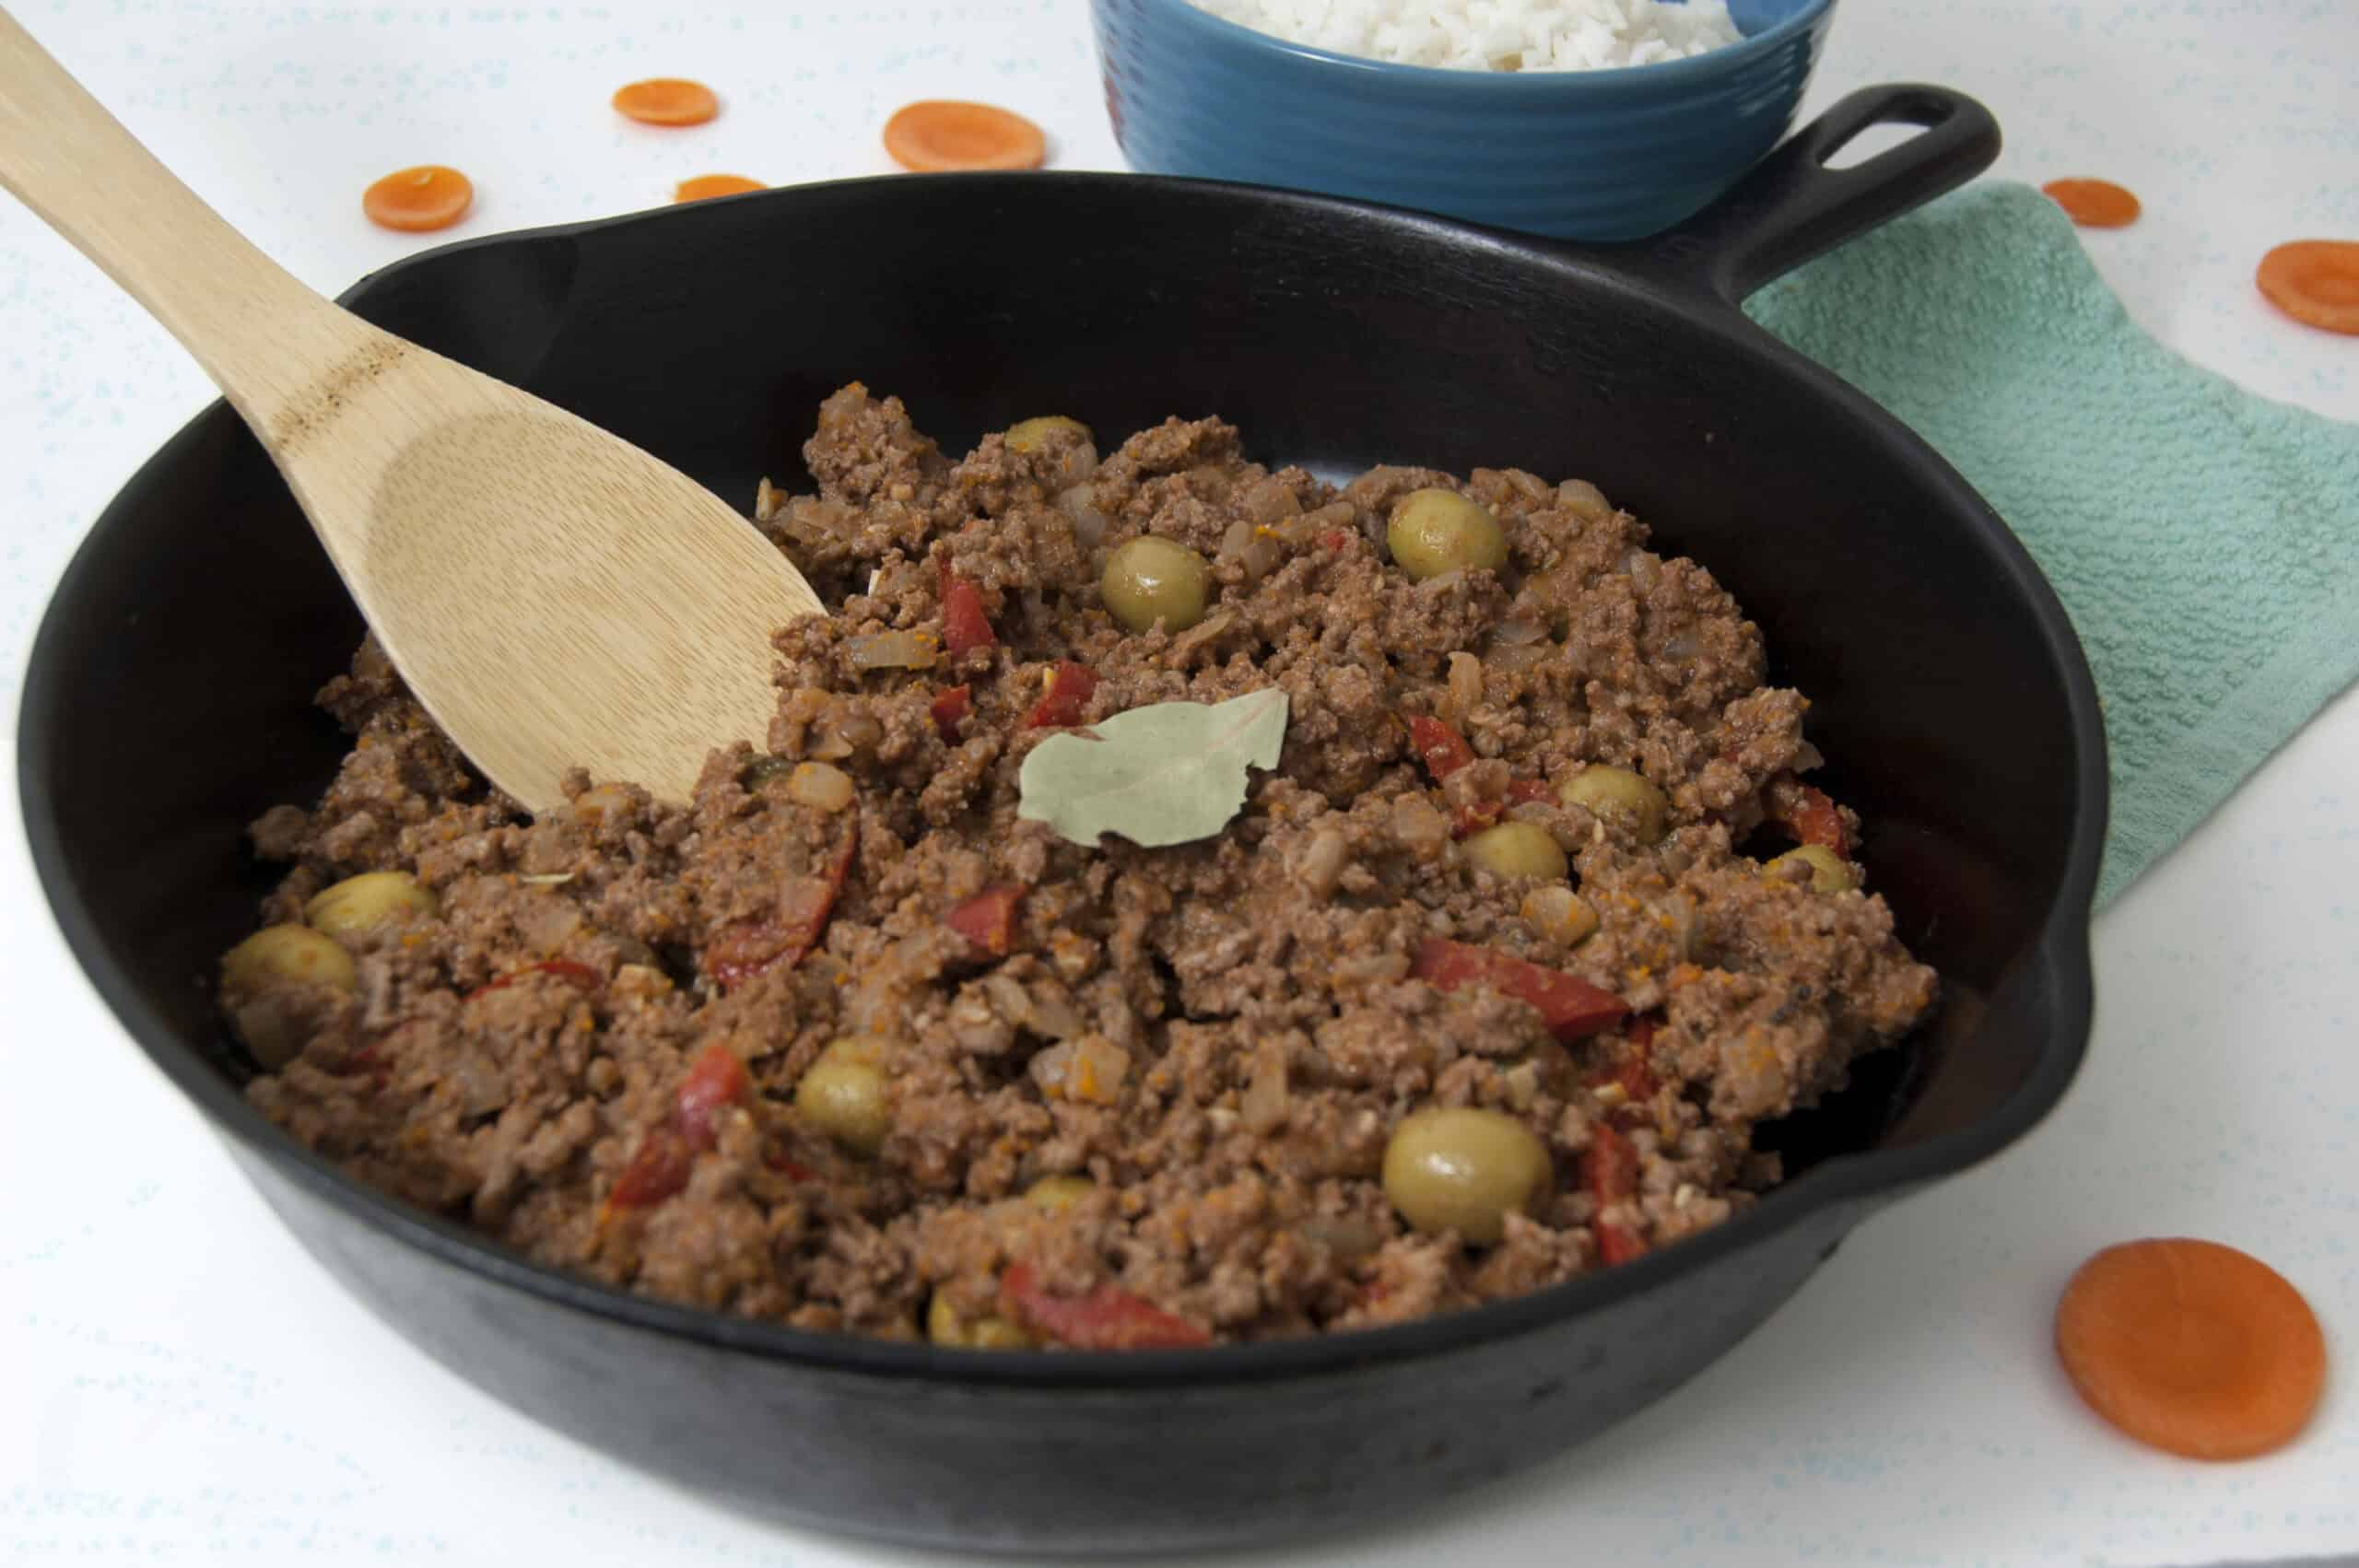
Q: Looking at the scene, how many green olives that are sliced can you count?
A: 0